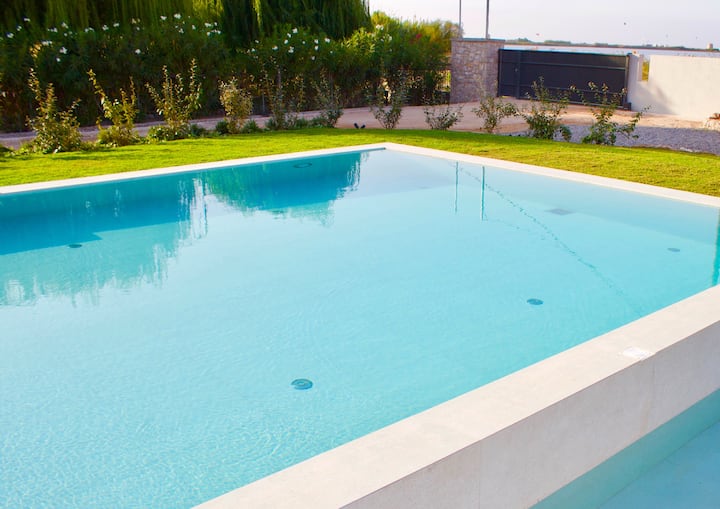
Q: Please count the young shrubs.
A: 11